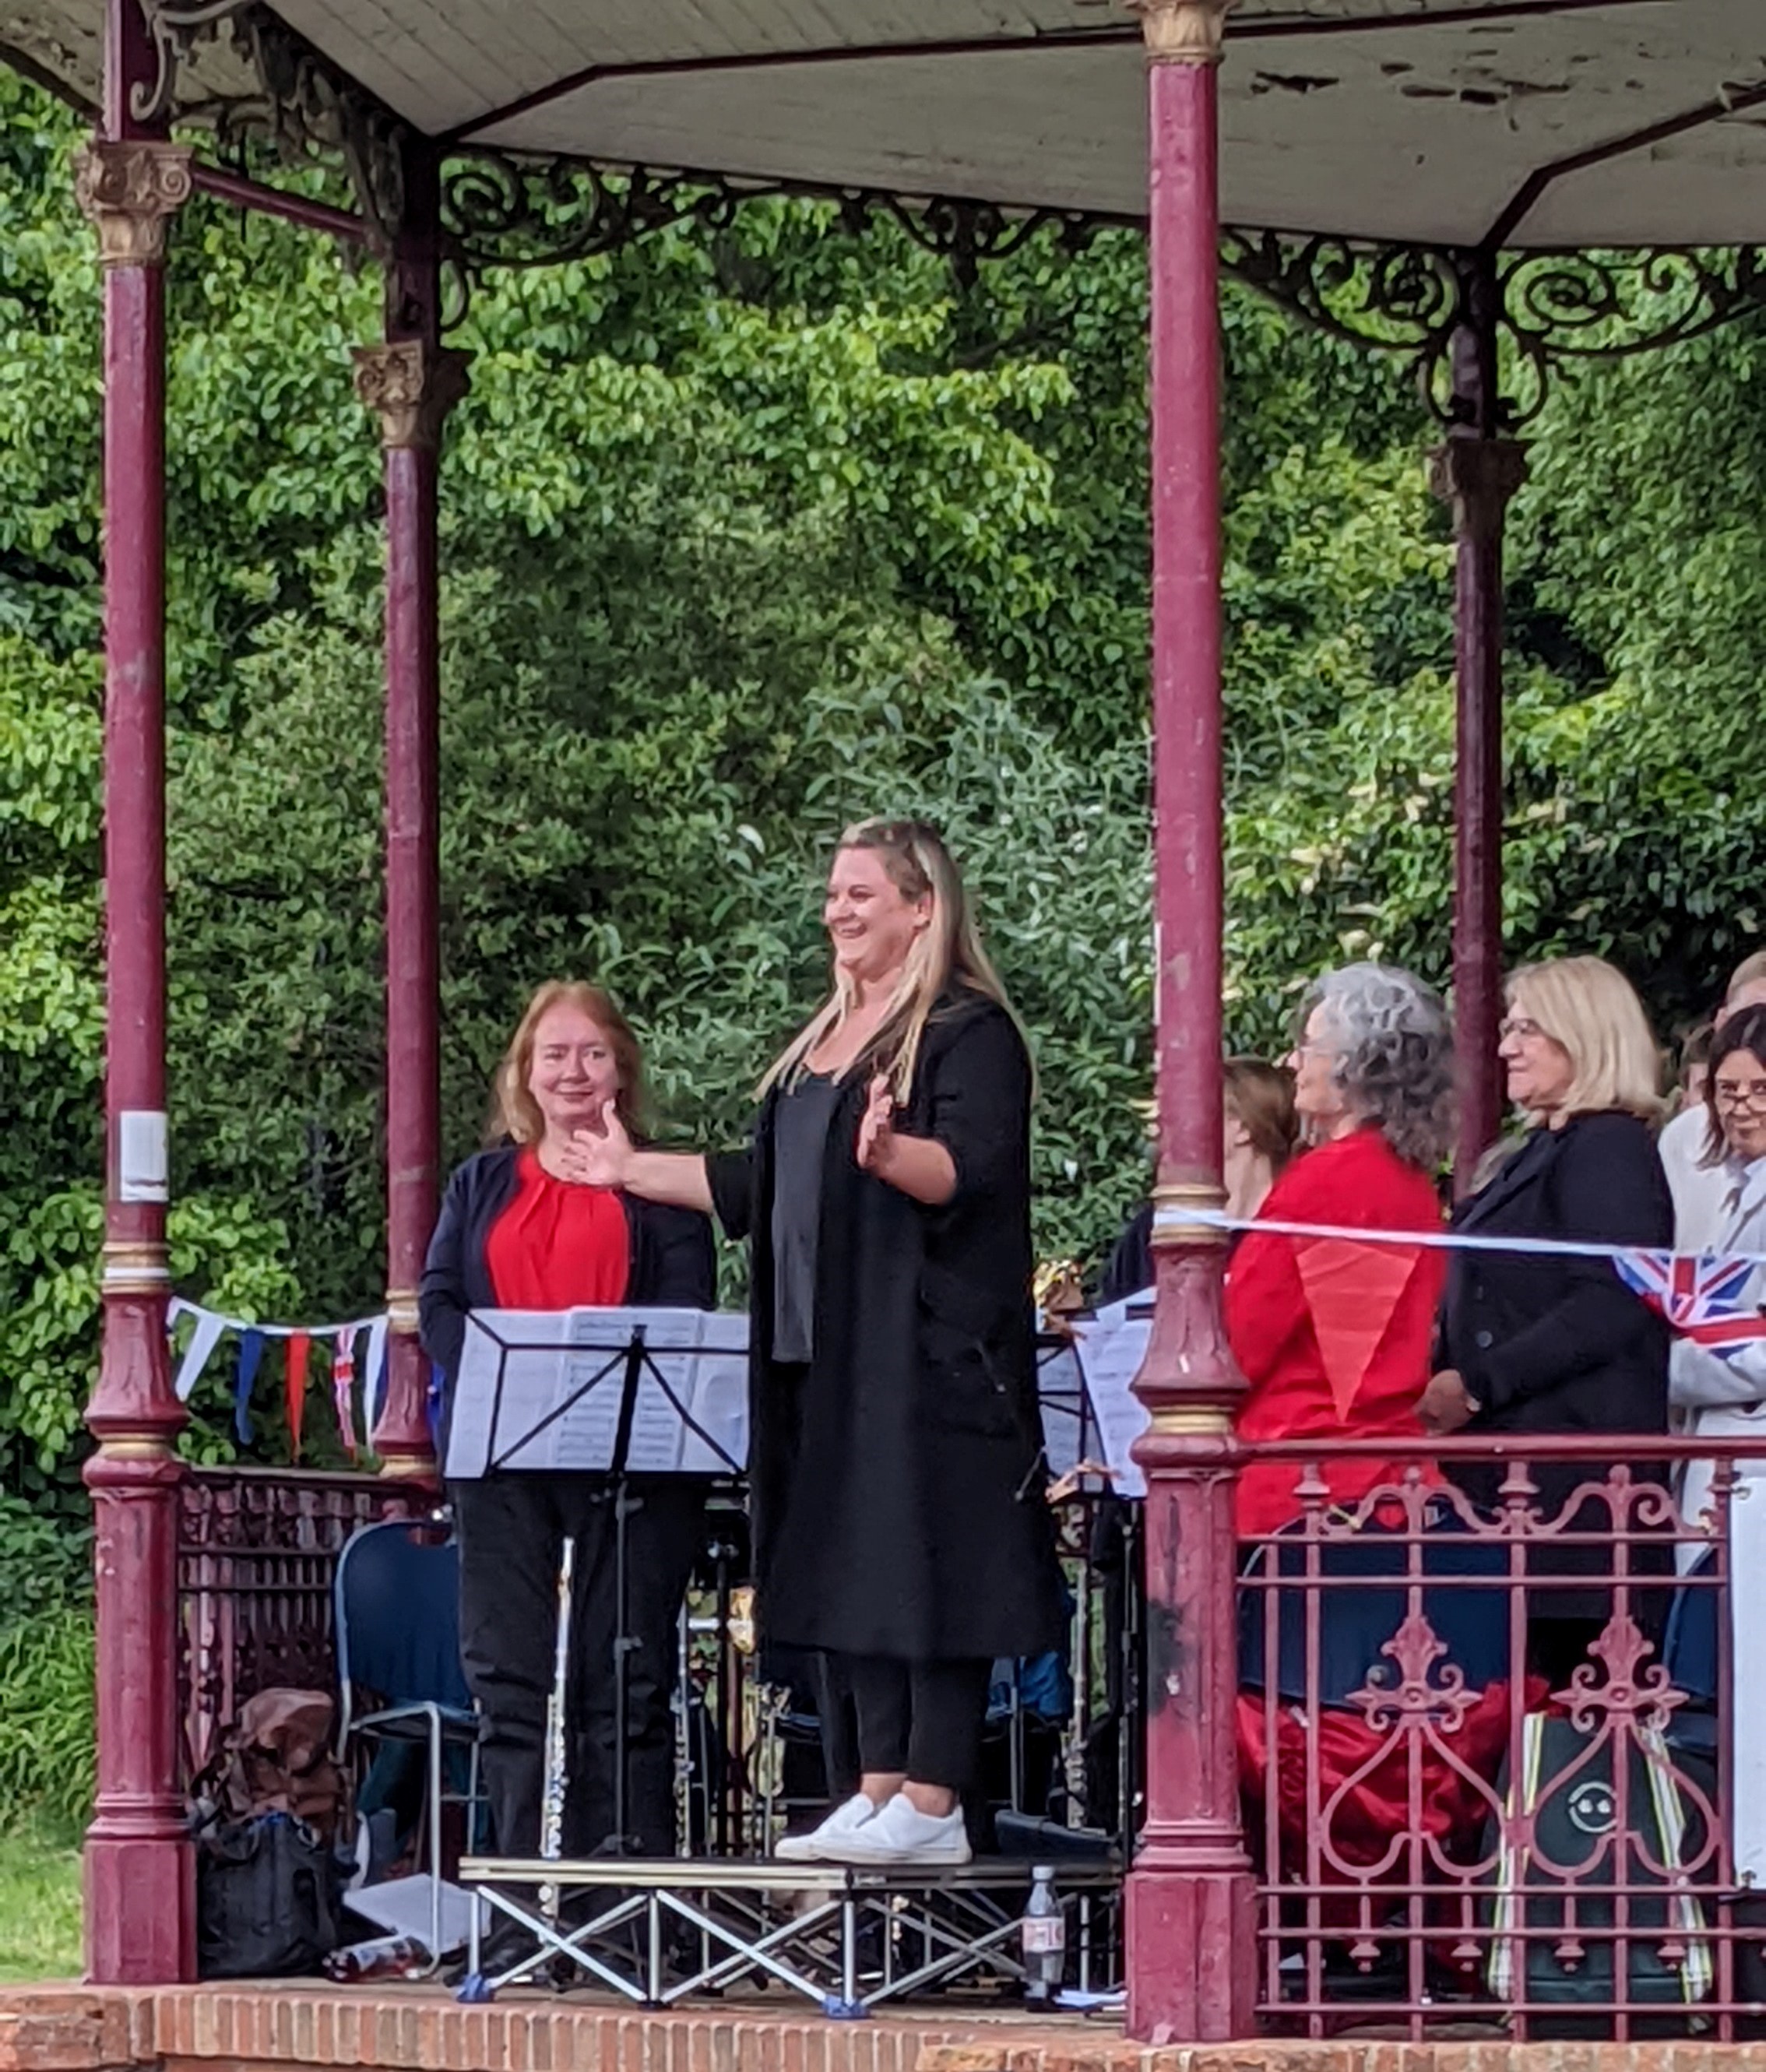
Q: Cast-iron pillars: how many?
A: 4